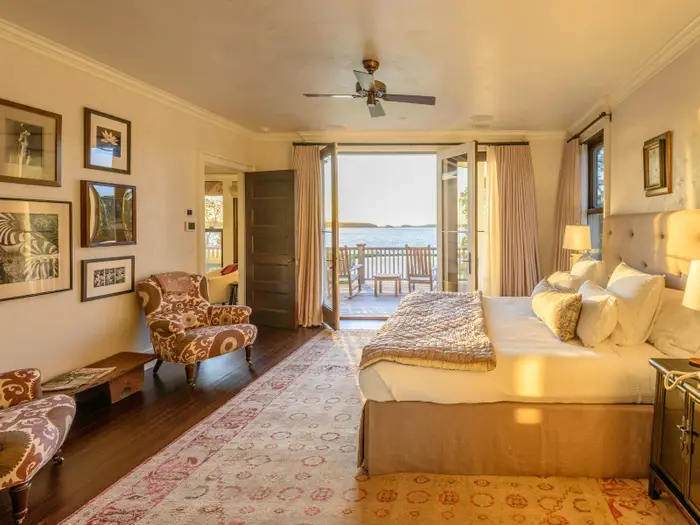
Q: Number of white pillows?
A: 5